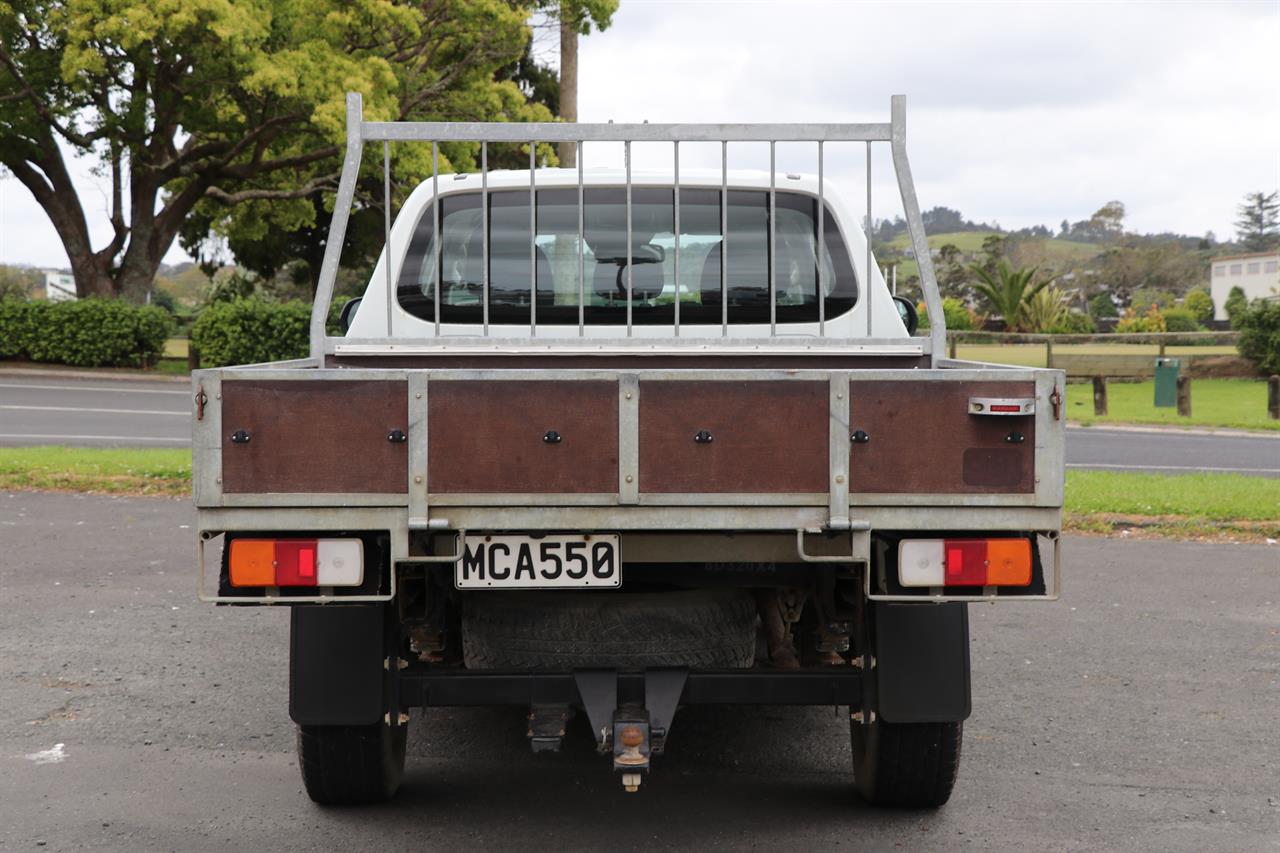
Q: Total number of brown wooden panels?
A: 4